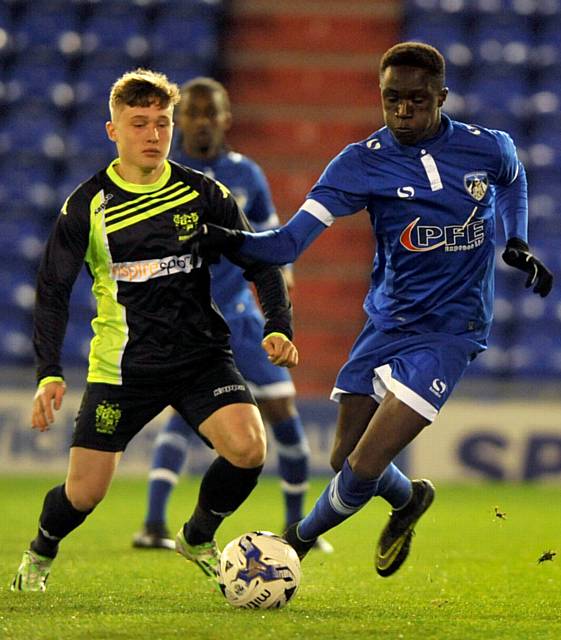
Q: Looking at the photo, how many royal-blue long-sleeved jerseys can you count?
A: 2